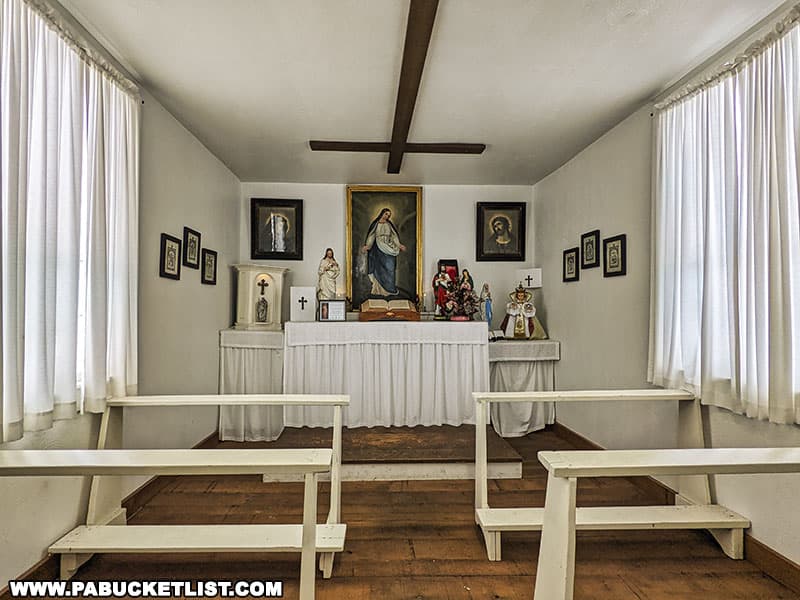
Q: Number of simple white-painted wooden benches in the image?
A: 4